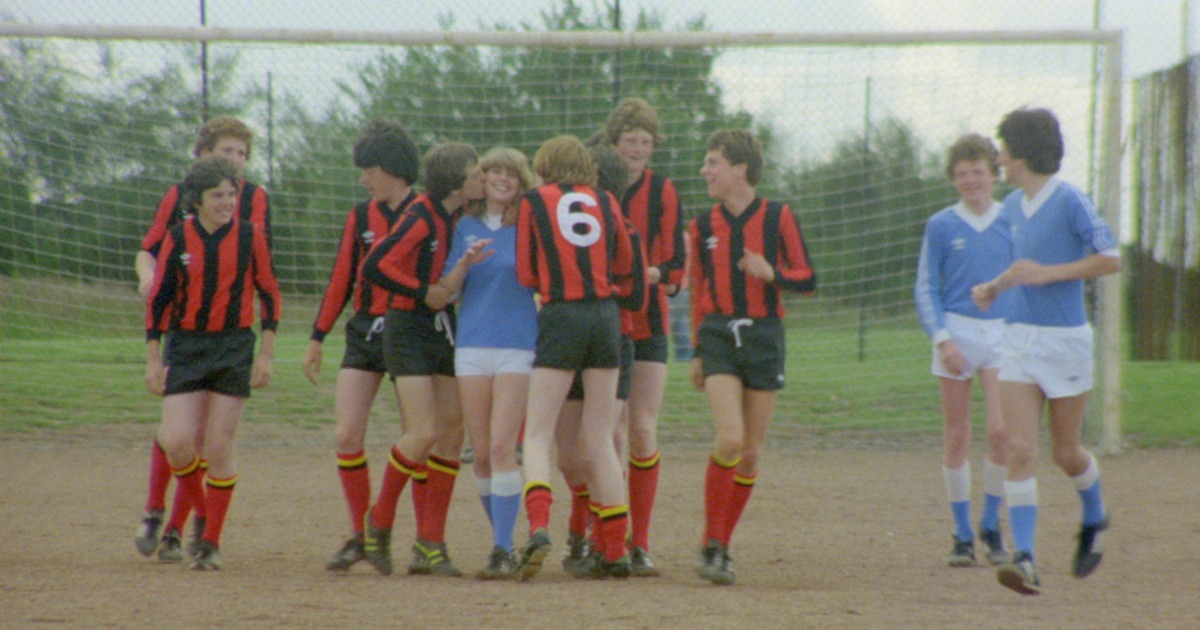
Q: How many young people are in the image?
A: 11